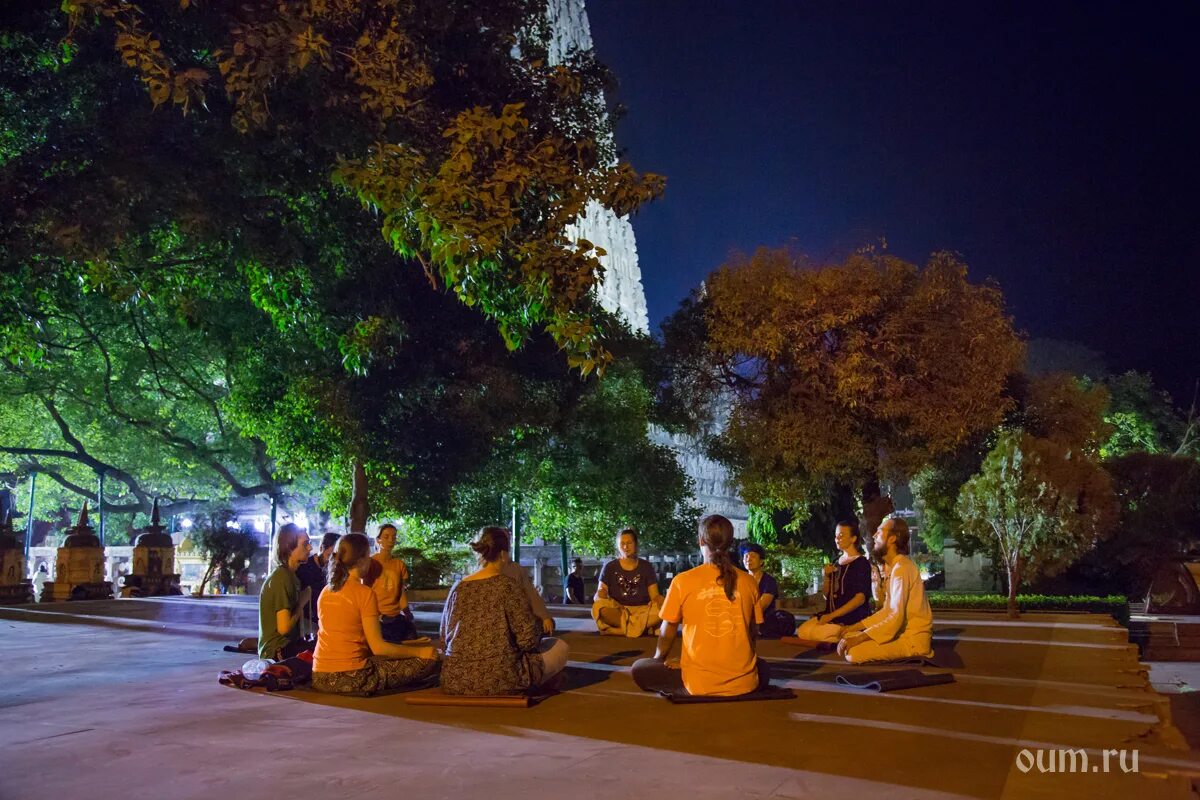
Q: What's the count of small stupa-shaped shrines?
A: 3